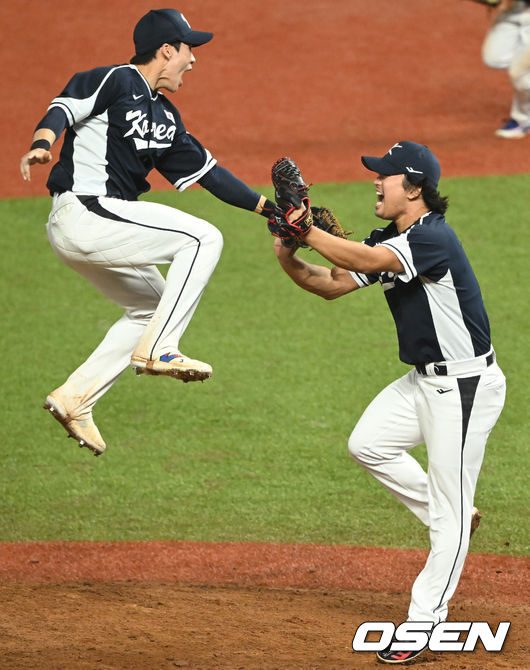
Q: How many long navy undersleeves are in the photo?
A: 2